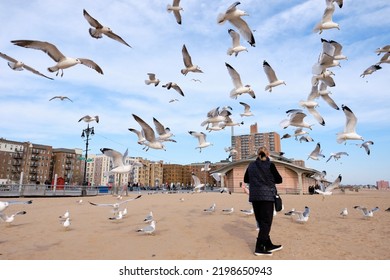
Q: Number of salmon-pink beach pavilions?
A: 1